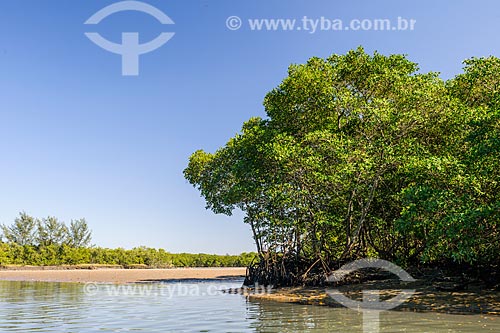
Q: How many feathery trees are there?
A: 3